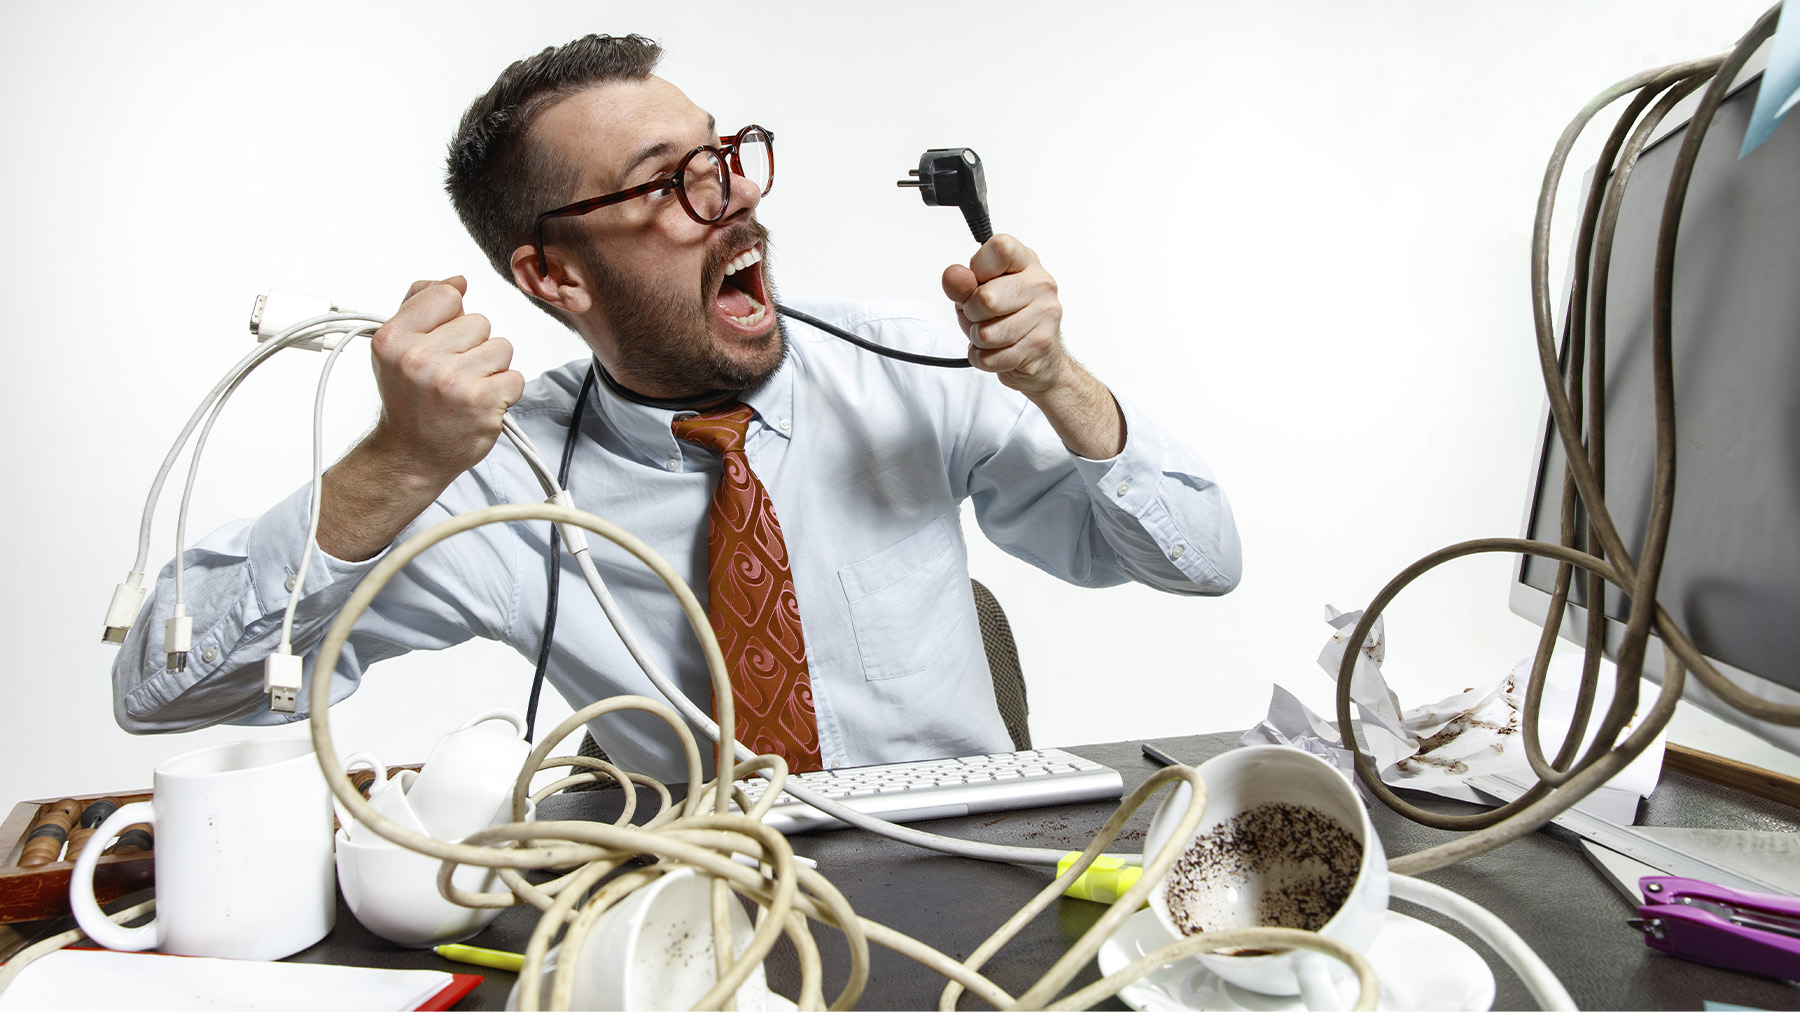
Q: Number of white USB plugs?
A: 3